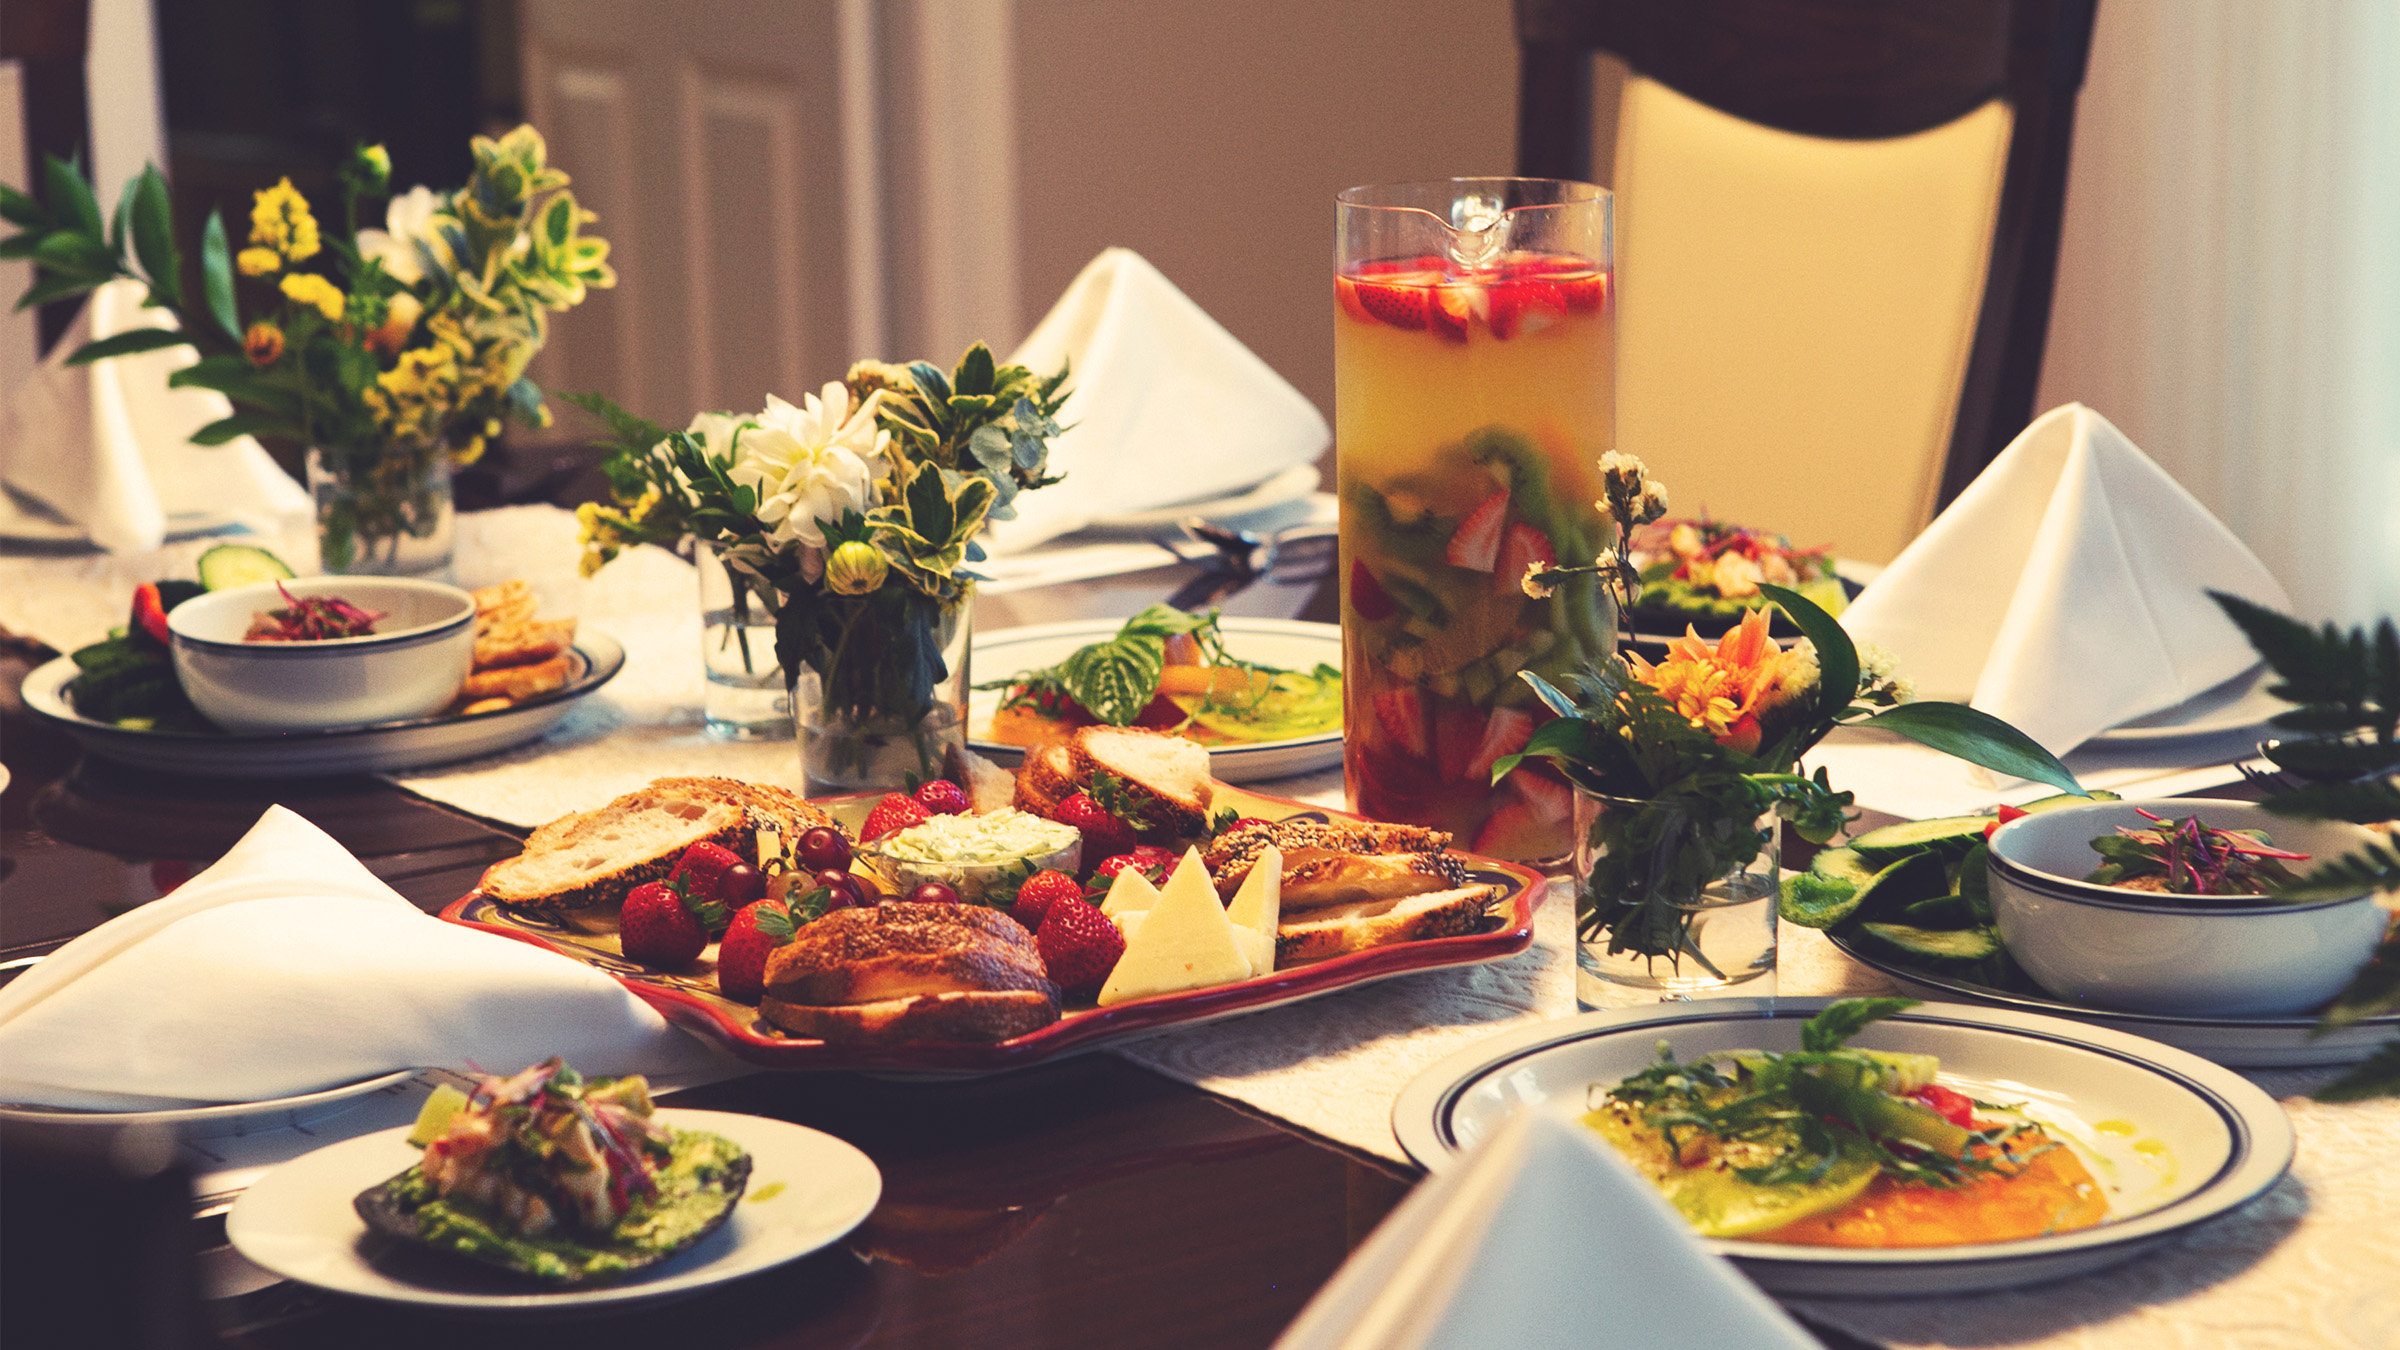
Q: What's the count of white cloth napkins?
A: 5